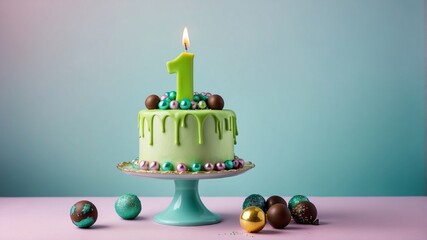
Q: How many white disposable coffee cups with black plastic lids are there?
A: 0